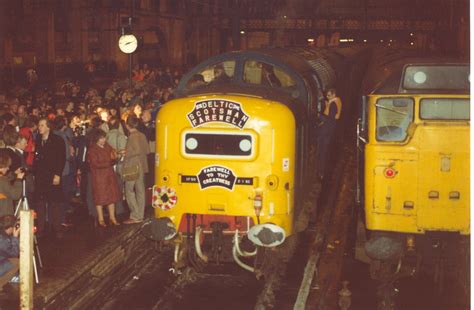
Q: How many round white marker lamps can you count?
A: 3